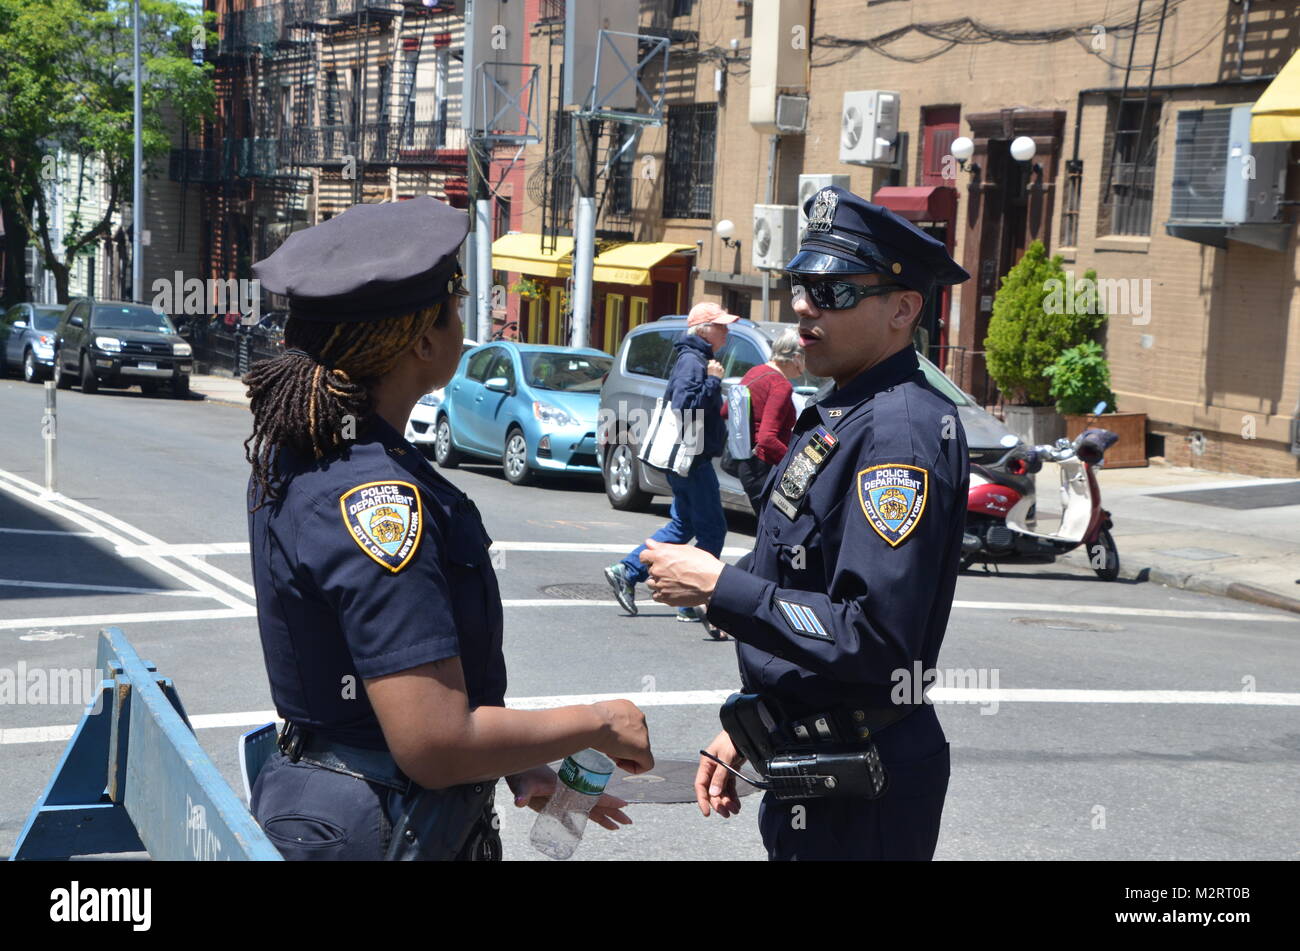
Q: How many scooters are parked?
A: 1